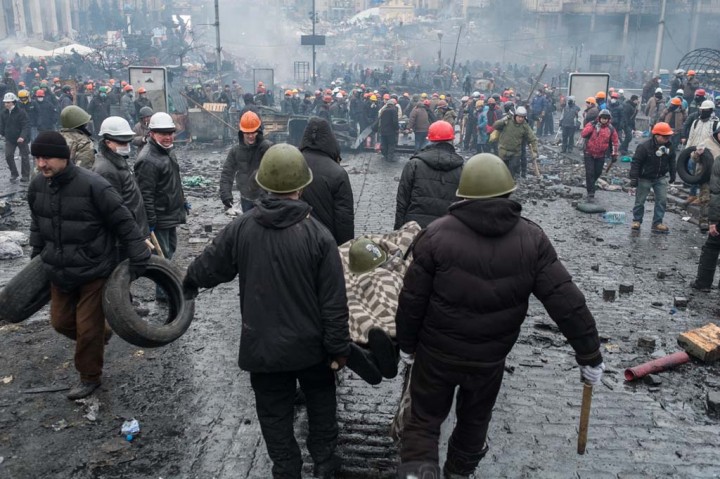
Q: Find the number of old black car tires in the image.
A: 3